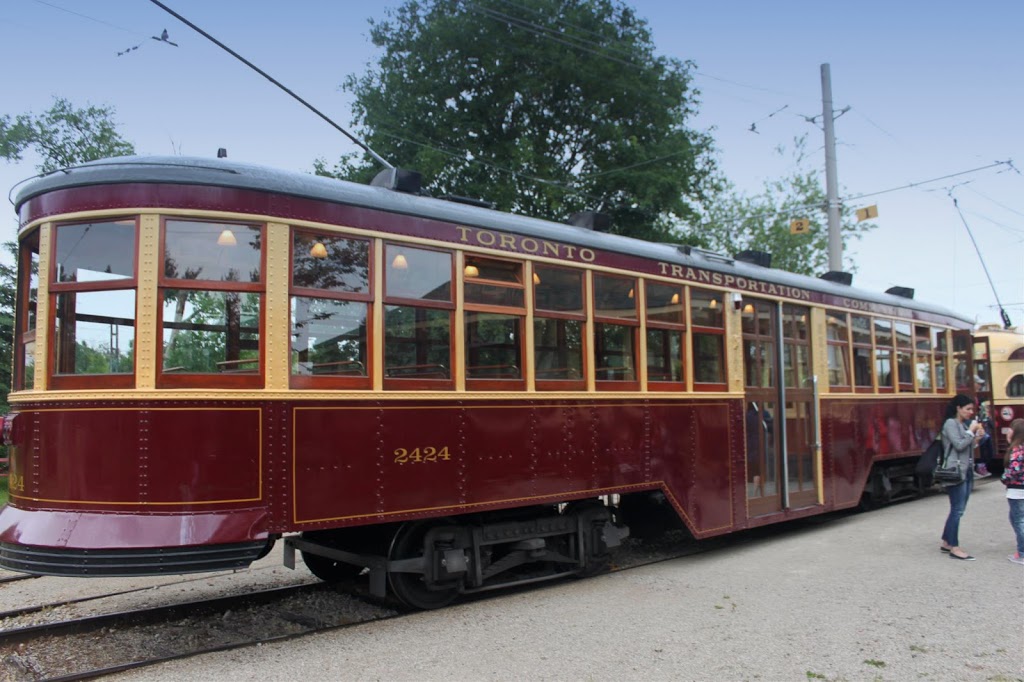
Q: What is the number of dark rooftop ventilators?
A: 5